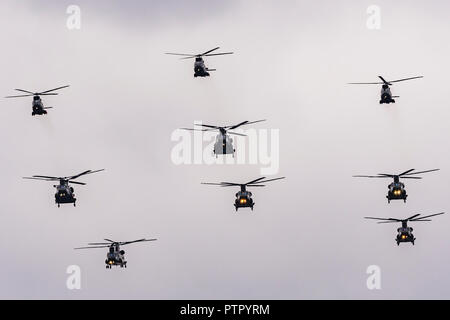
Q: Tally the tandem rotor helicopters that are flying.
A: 6